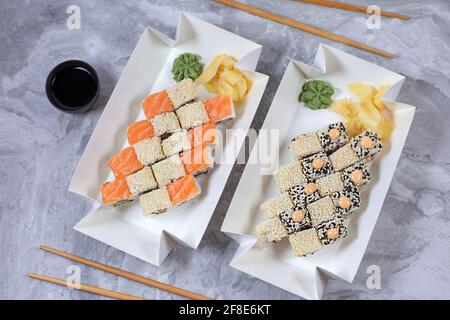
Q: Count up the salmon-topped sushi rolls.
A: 8